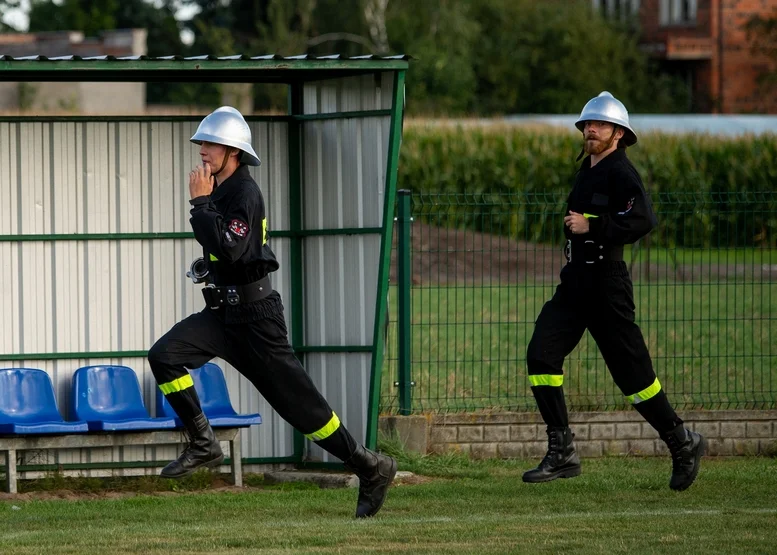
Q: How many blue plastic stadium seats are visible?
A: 3